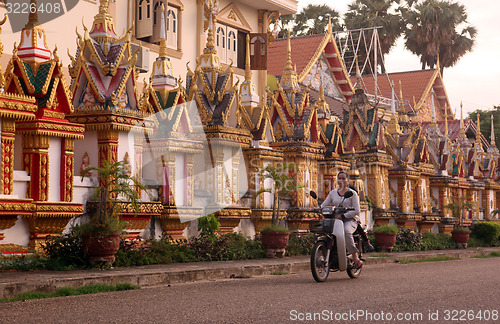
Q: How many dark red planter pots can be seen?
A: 4